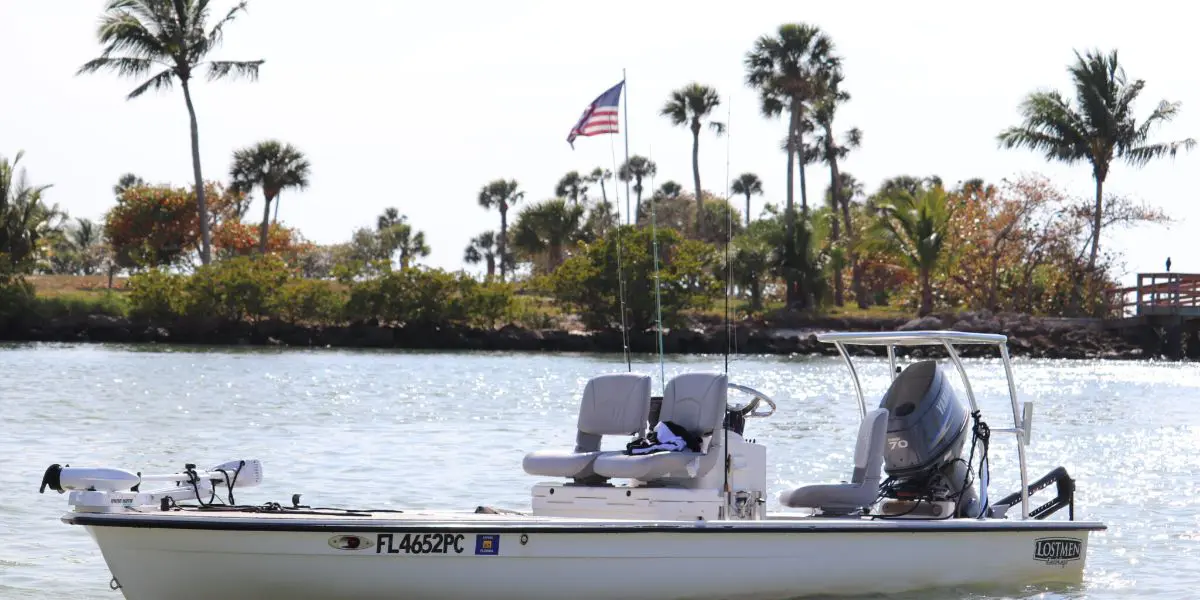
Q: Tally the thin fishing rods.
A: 3